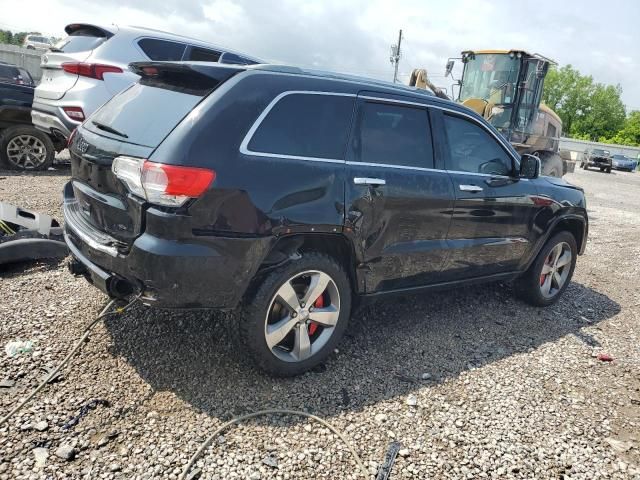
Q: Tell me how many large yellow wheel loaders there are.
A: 1